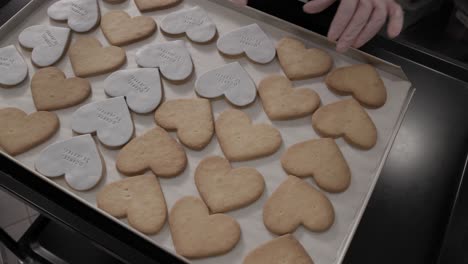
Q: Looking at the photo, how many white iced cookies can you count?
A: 10